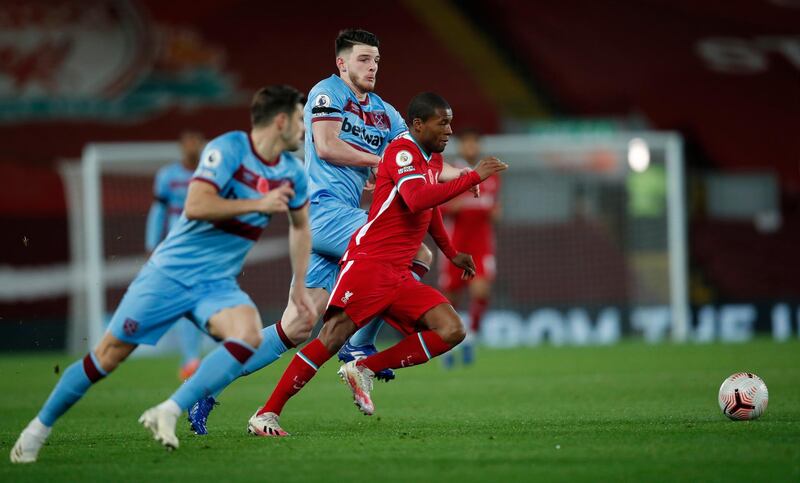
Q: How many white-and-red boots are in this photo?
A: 2